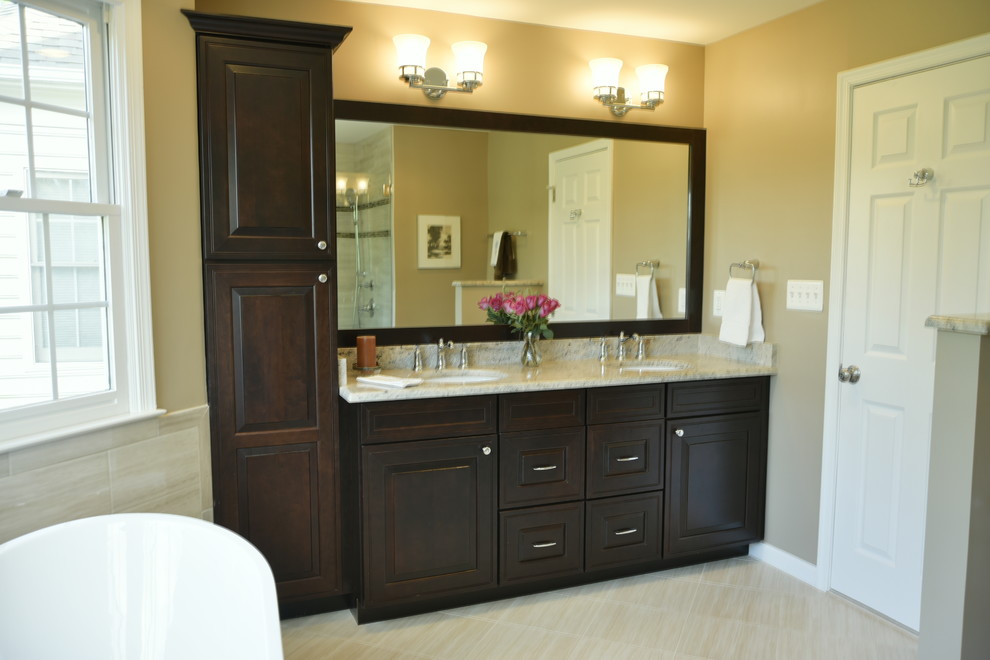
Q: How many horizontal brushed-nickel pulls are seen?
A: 4